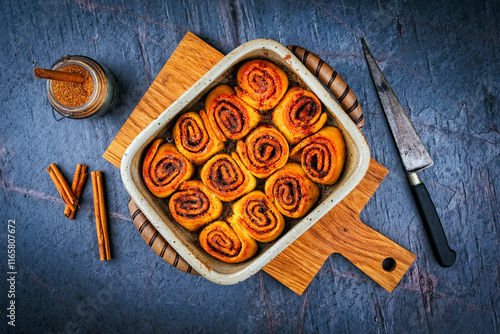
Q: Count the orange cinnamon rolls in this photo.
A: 12